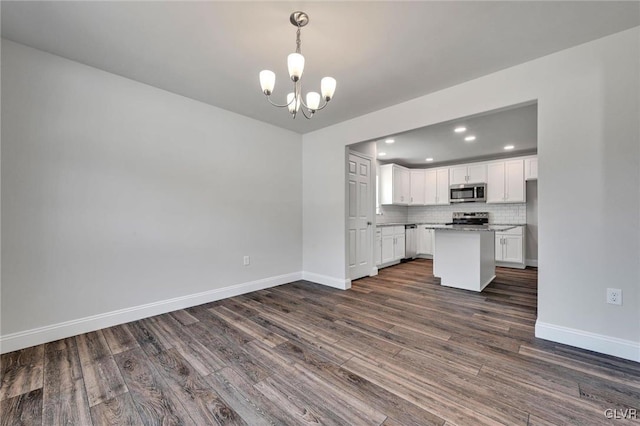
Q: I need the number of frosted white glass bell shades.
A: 5